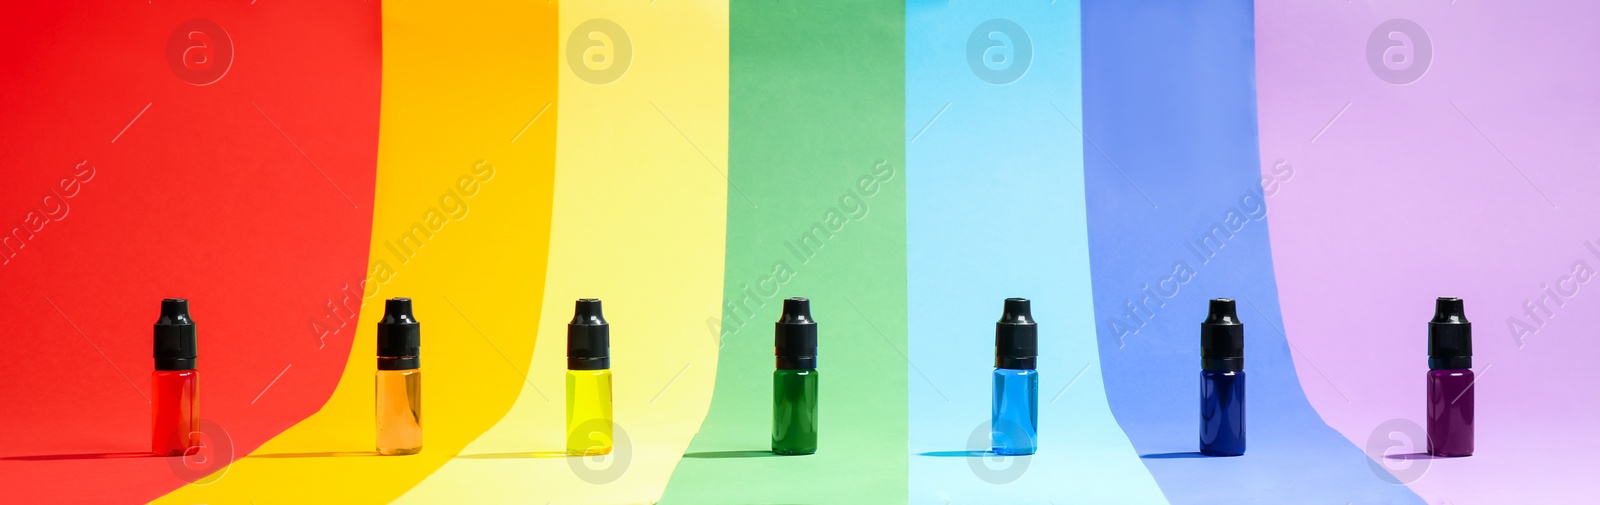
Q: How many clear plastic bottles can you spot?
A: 7